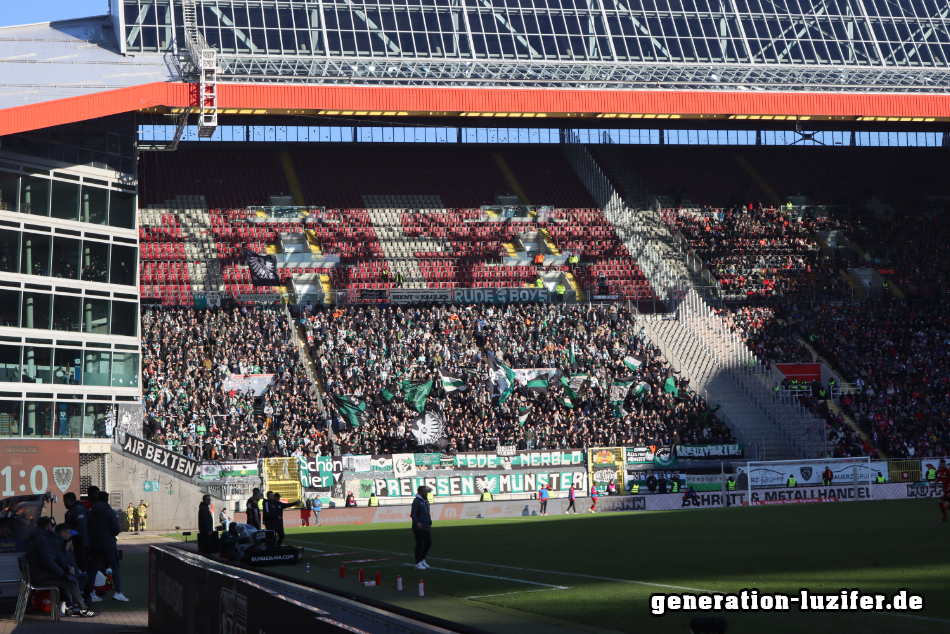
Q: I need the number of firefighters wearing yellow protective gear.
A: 2